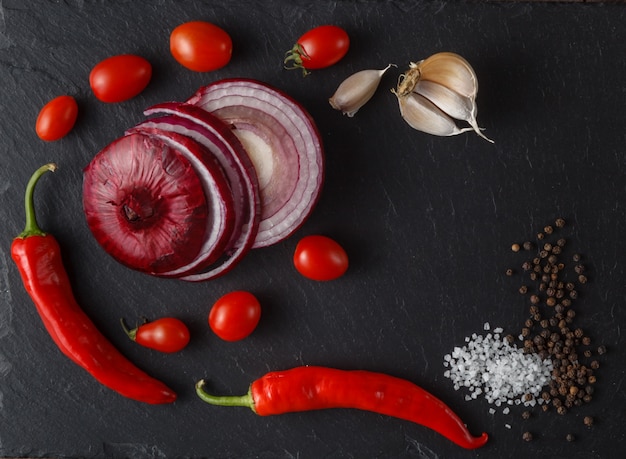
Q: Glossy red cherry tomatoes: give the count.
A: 7